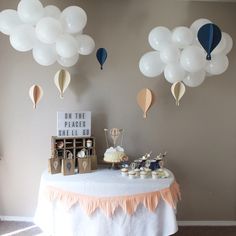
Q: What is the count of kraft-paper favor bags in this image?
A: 3